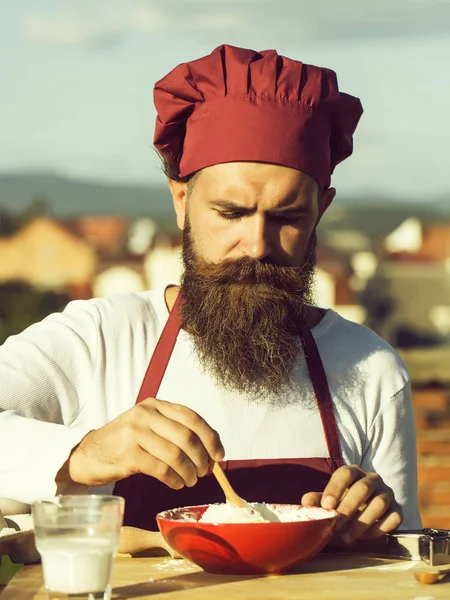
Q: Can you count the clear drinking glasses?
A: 1